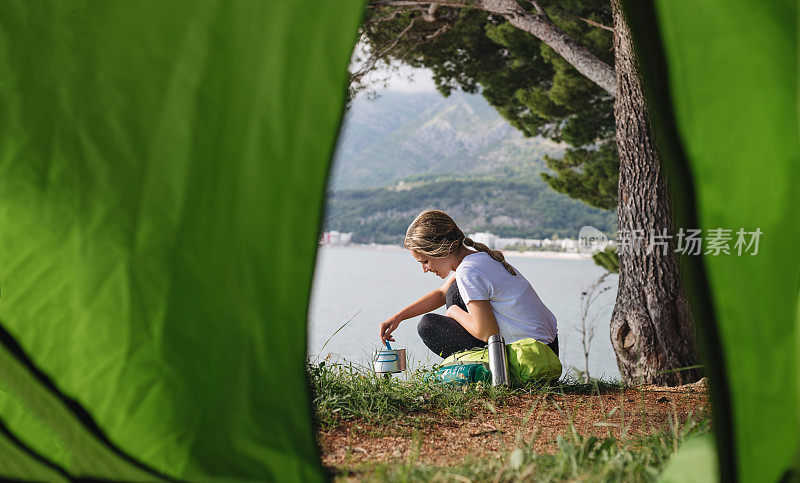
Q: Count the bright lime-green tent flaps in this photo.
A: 2